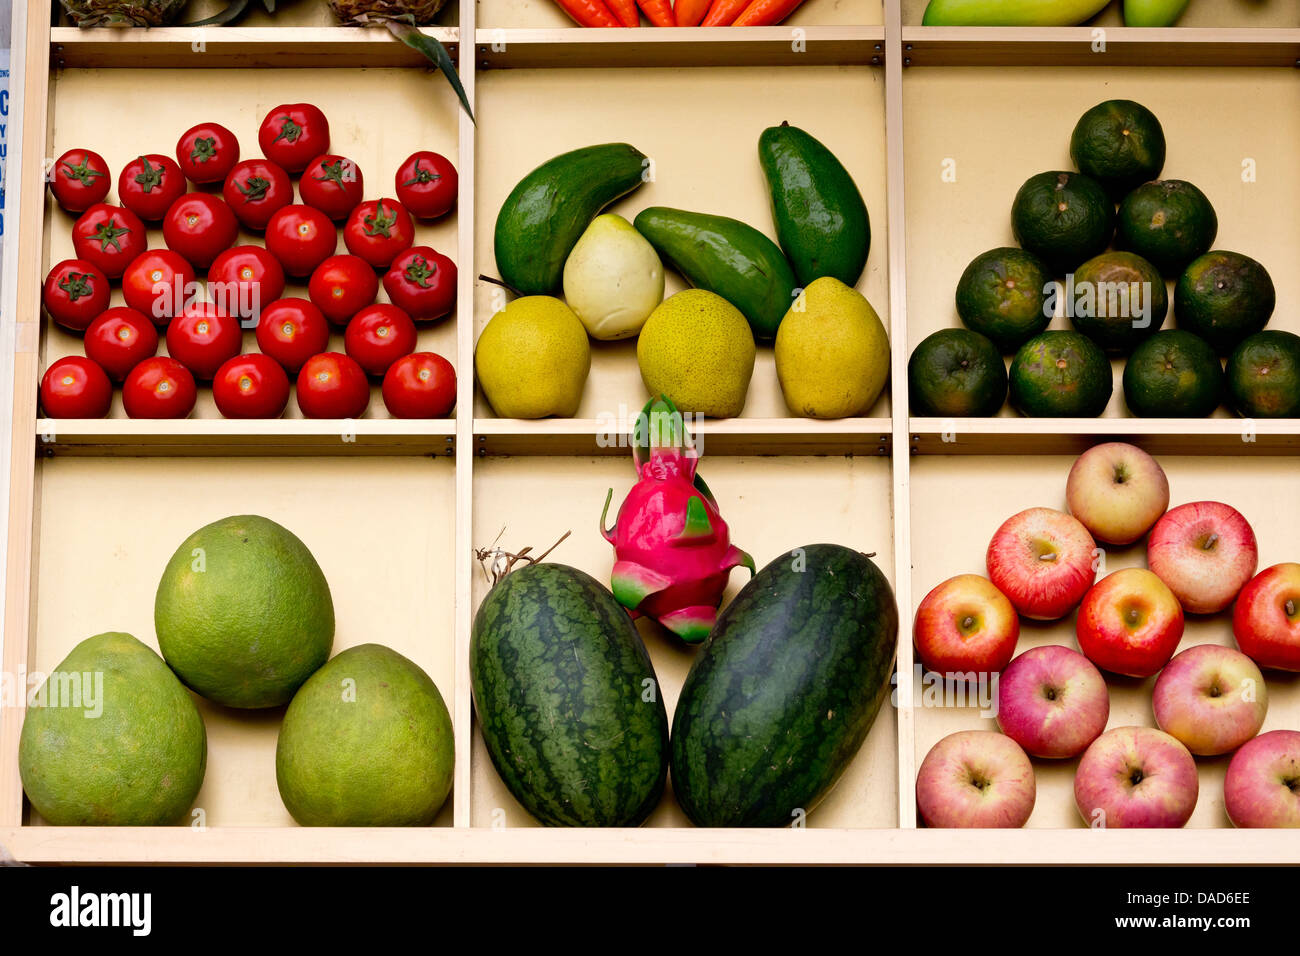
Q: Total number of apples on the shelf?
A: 11